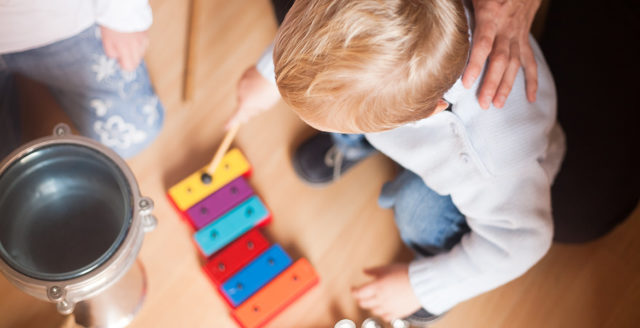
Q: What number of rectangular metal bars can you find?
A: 6